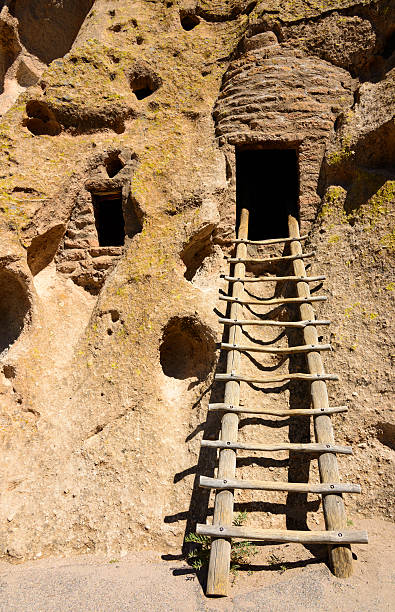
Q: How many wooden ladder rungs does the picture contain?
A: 11